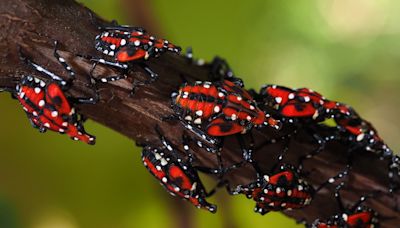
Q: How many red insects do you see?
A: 8